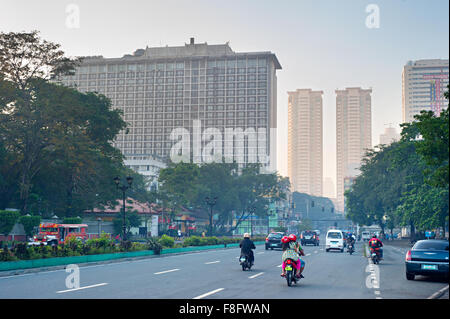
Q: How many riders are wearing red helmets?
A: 2